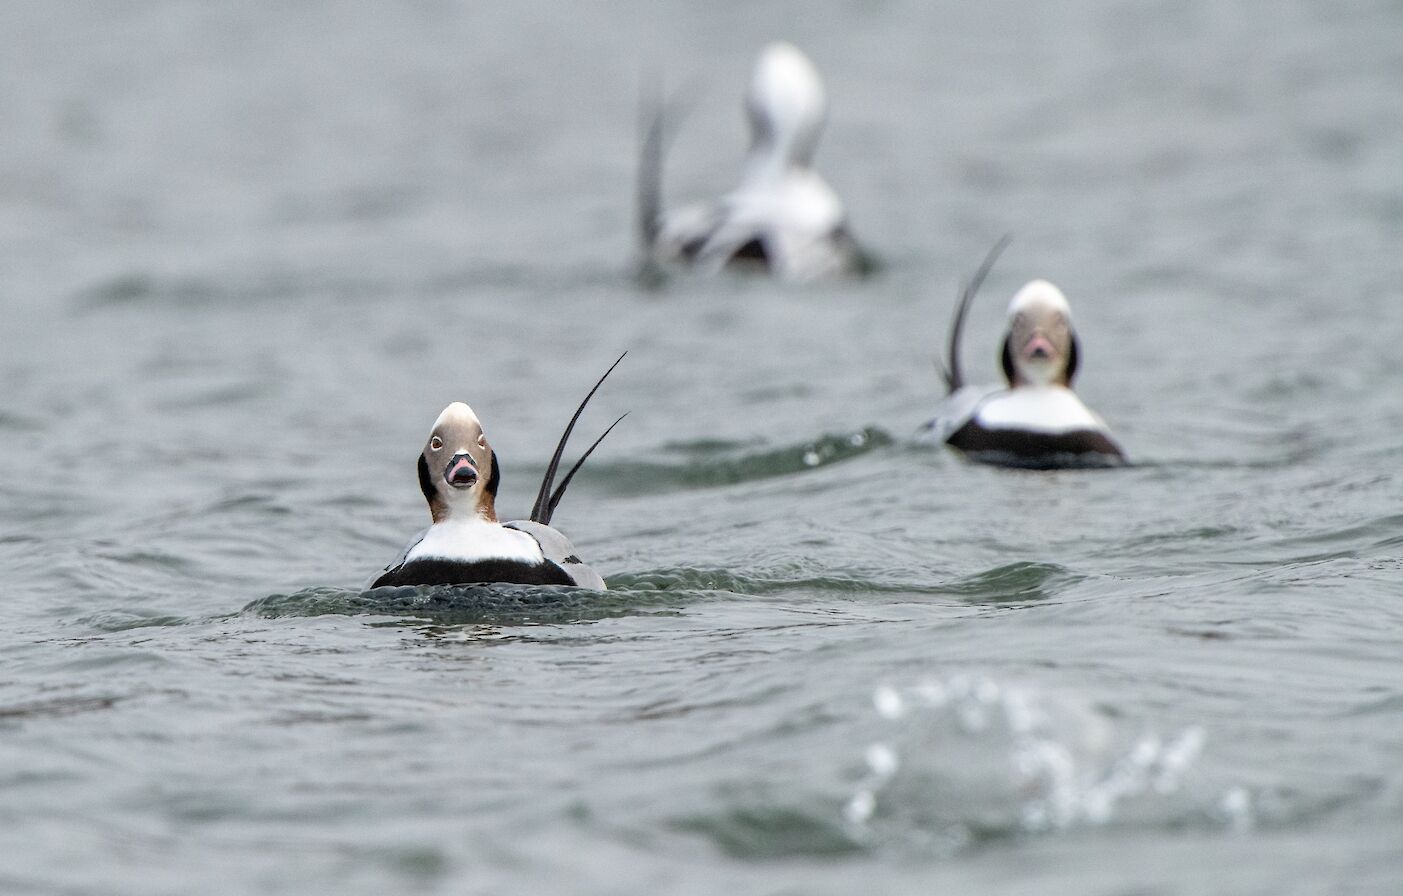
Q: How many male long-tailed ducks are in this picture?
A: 3